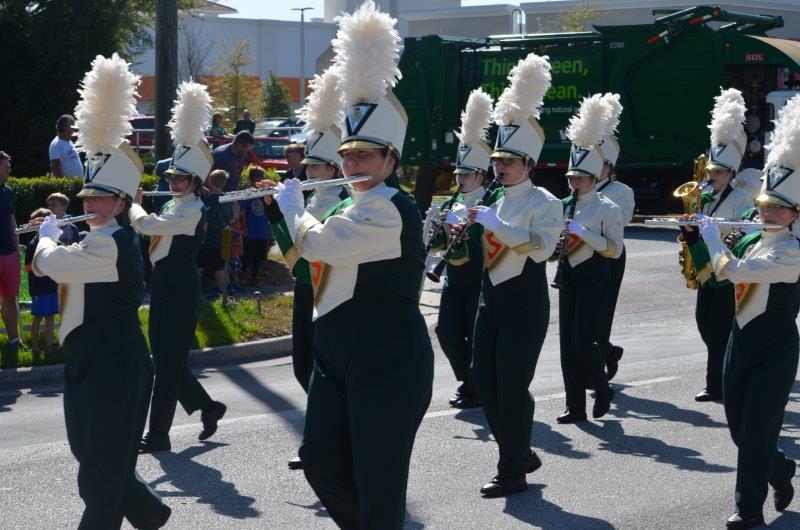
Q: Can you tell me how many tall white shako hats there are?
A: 10